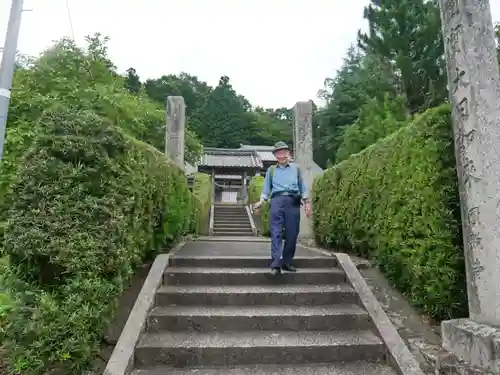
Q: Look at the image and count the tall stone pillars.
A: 3